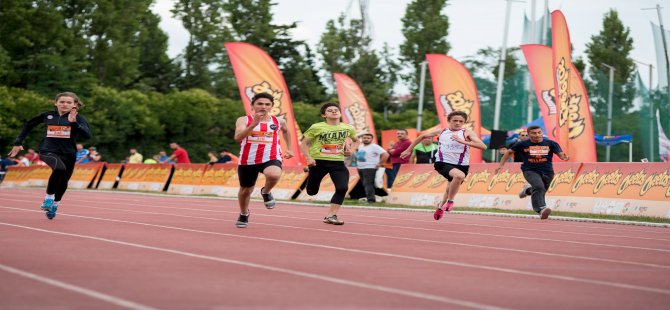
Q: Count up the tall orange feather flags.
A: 5